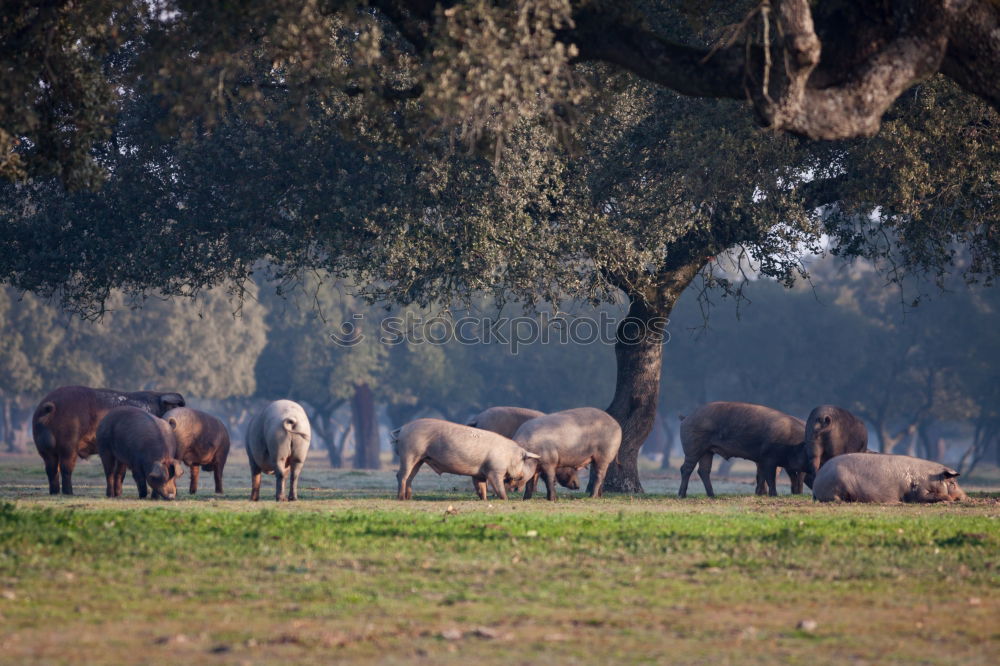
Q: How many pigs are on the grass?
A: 10